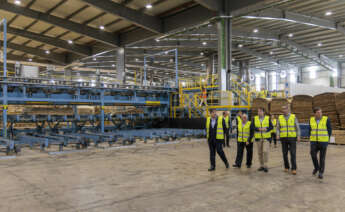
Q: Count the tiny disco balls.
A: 0